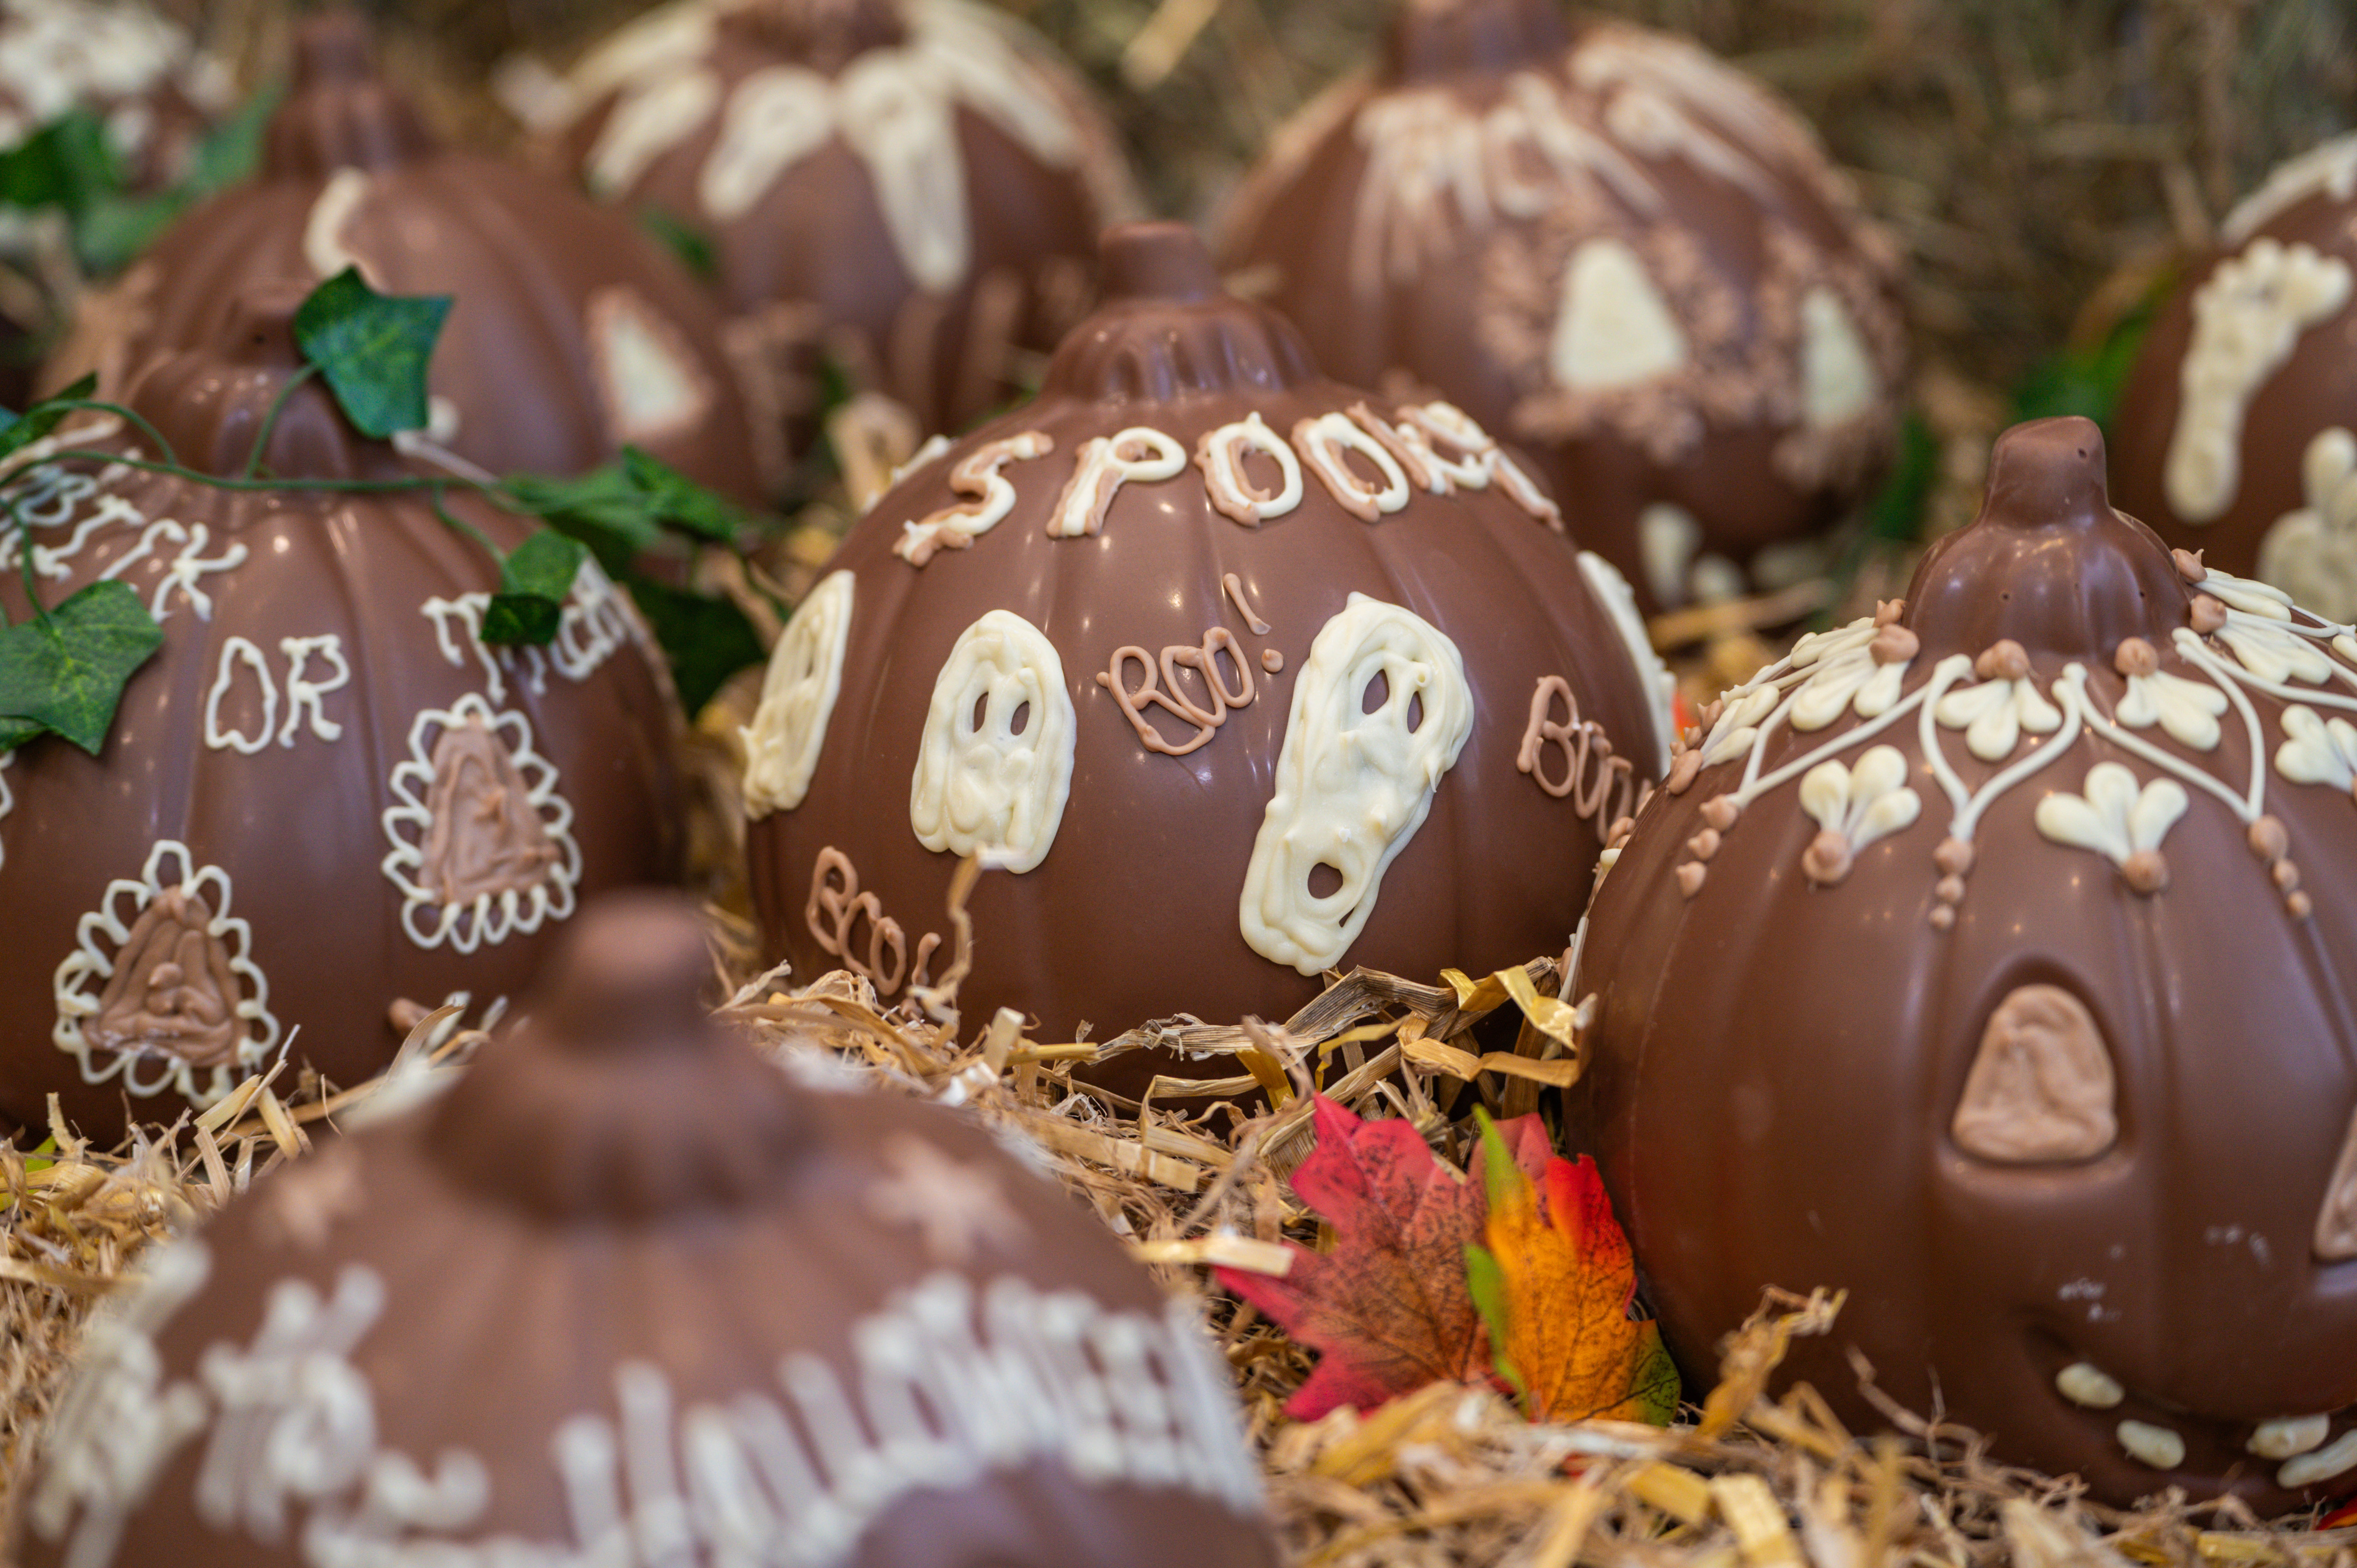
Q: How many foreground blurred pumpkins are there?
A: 1